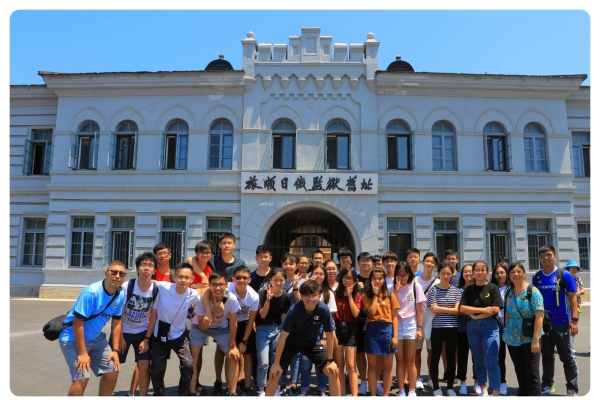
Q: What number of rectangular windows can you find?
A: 12